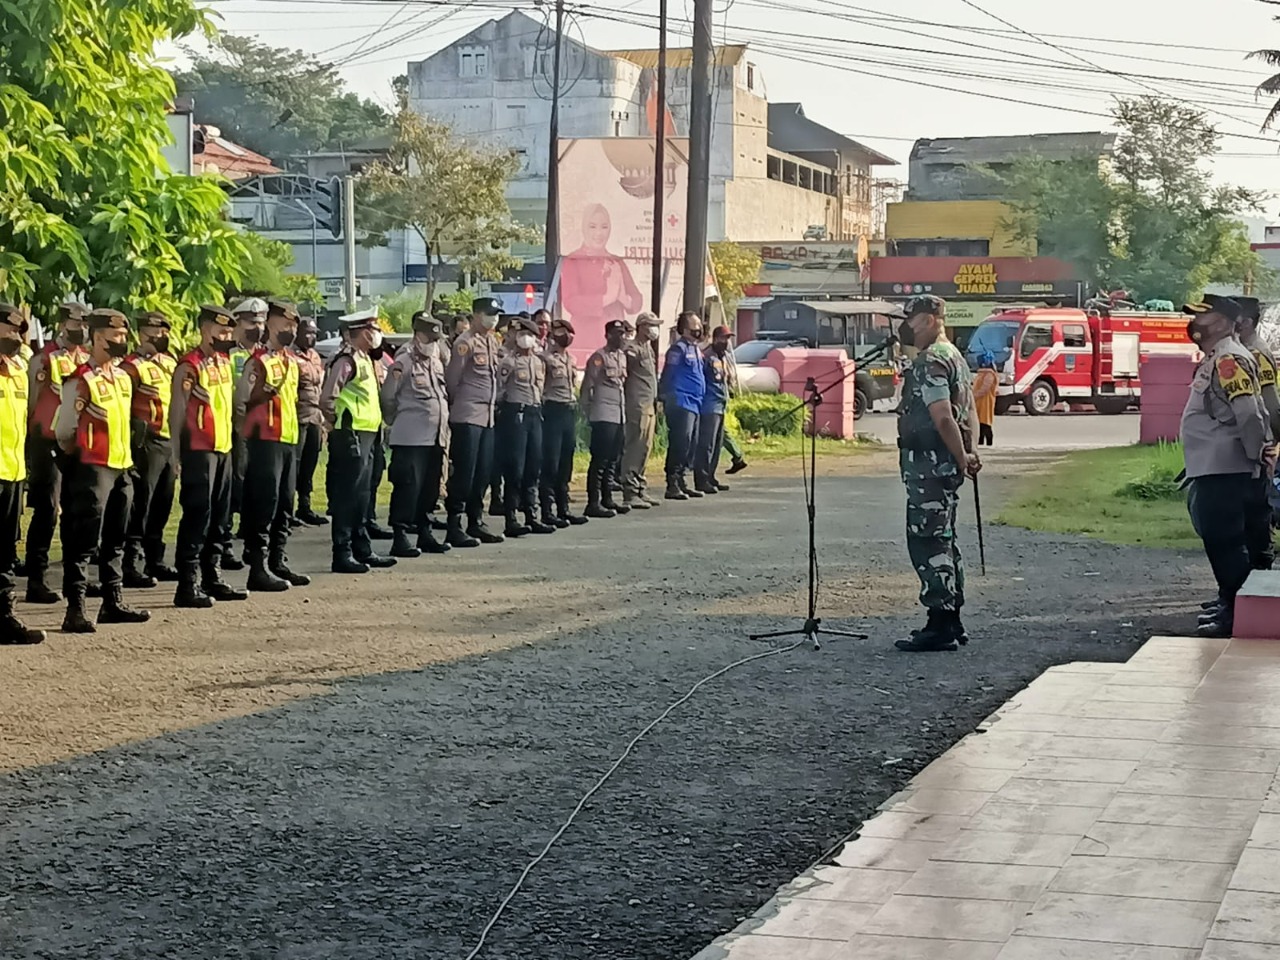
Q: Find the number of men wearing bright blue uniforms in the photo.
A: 2